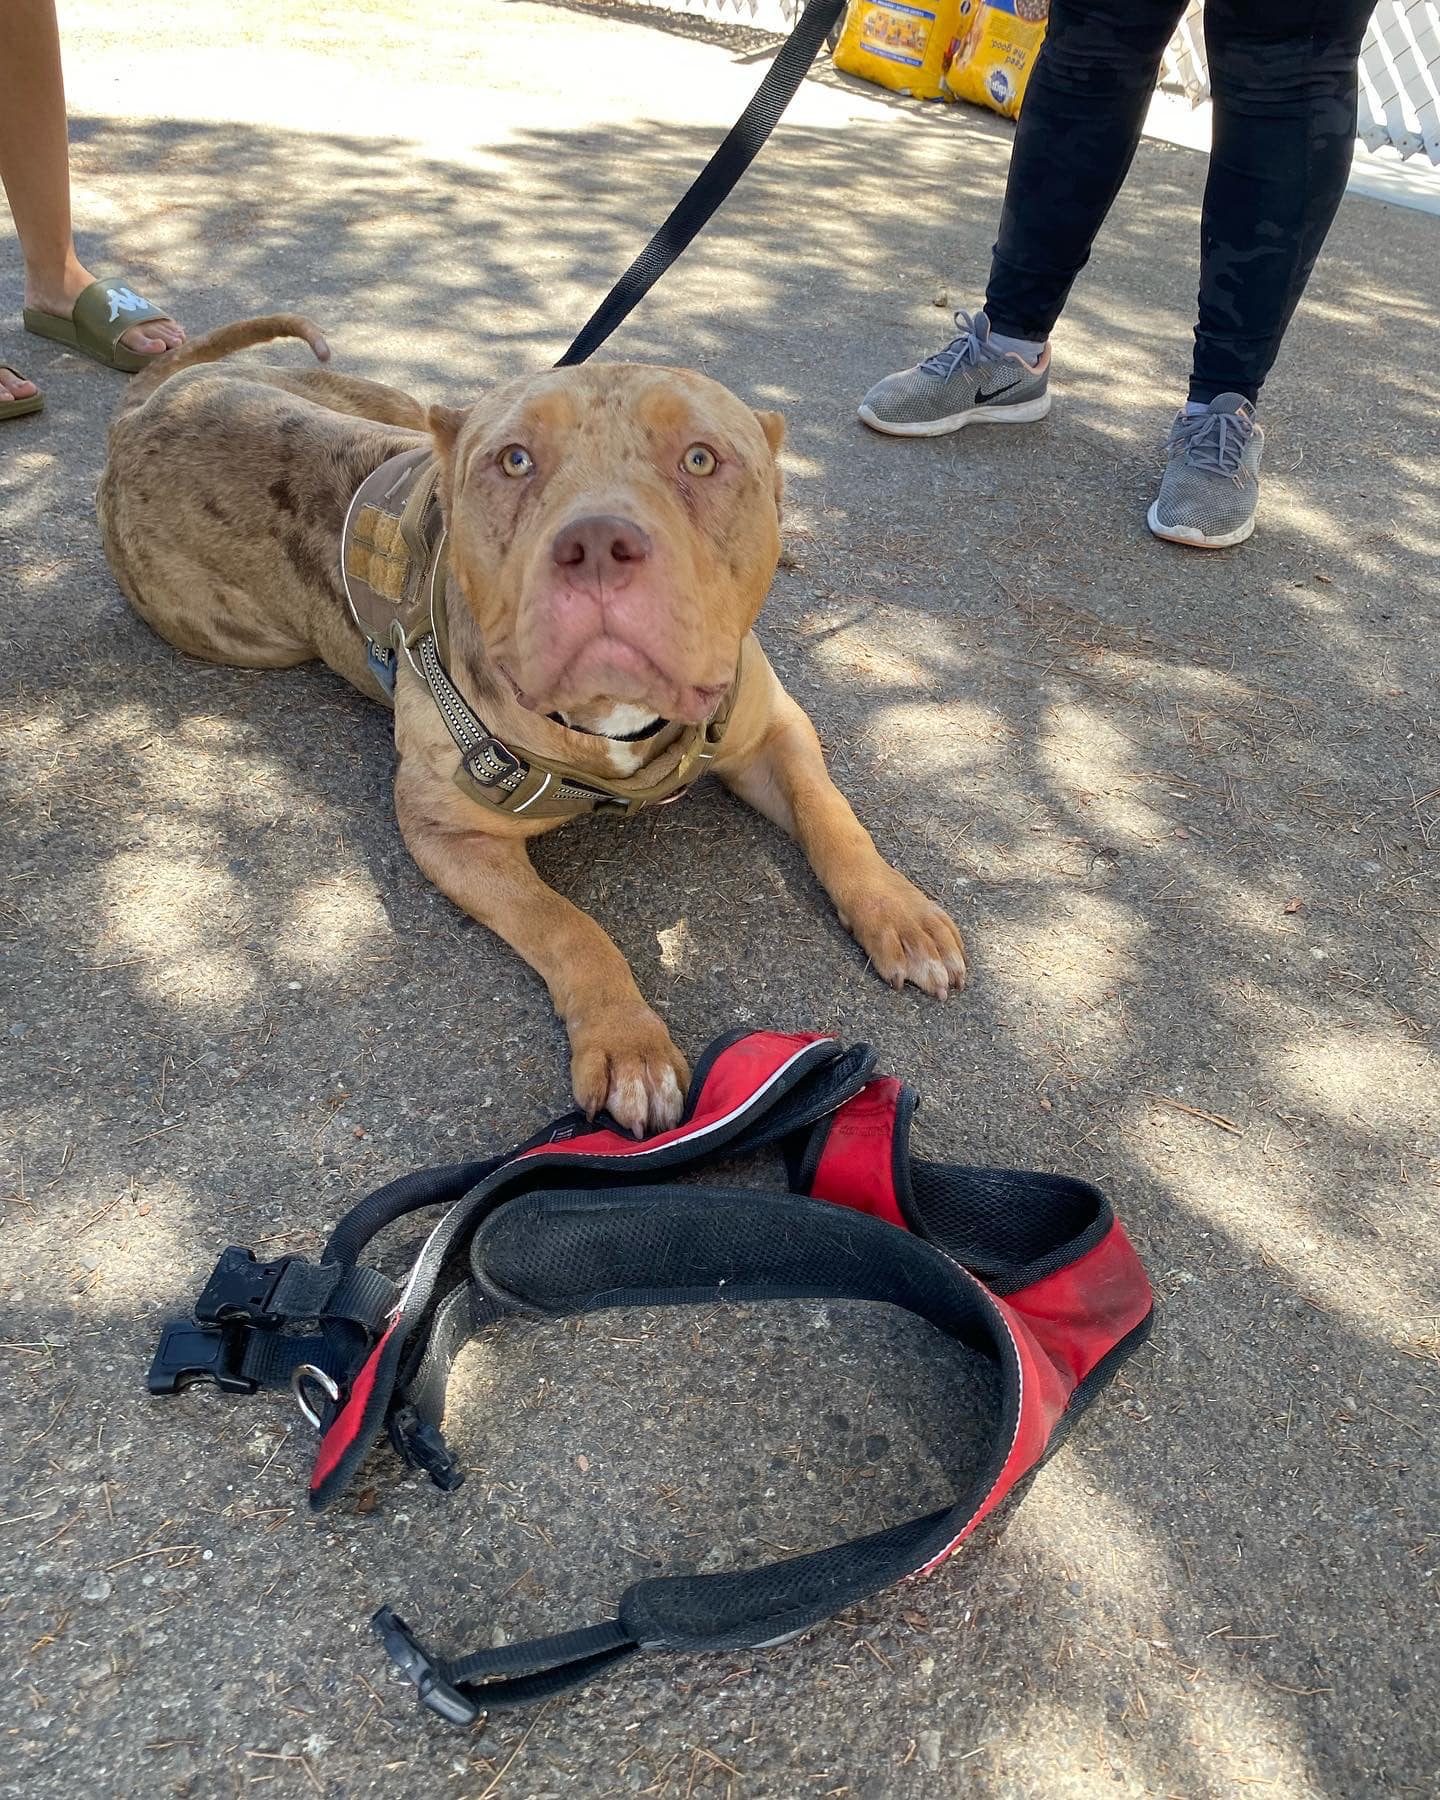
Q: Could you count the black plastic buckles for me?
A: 4